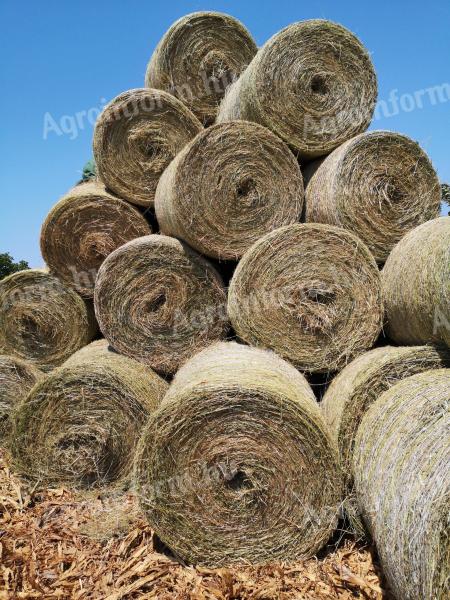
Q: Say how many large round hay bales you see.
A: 15